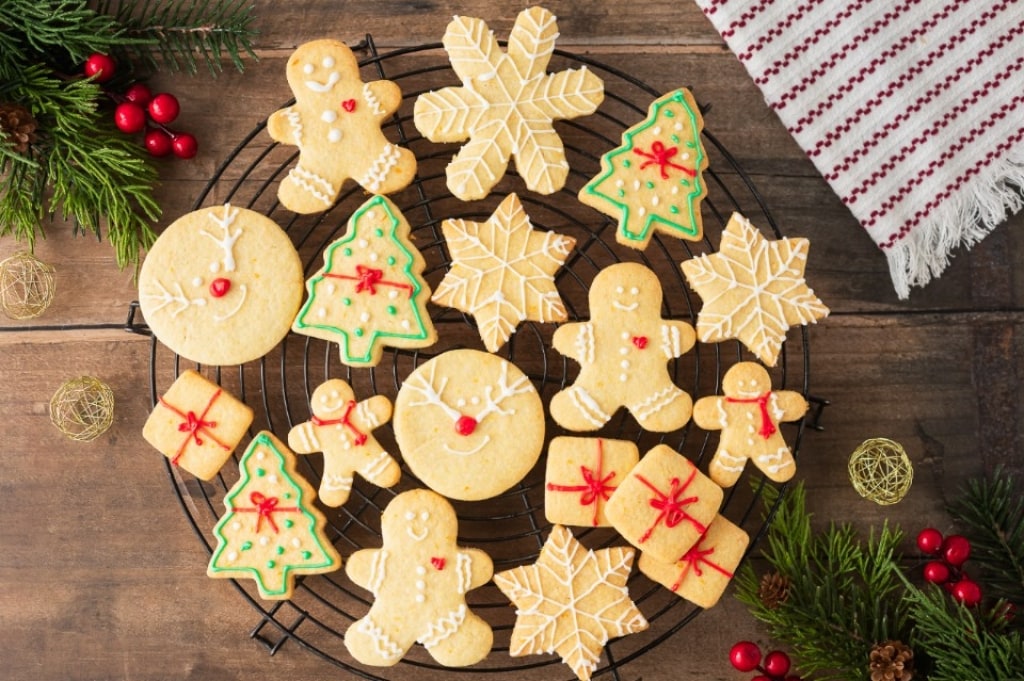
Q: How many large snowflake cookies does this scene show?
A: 1